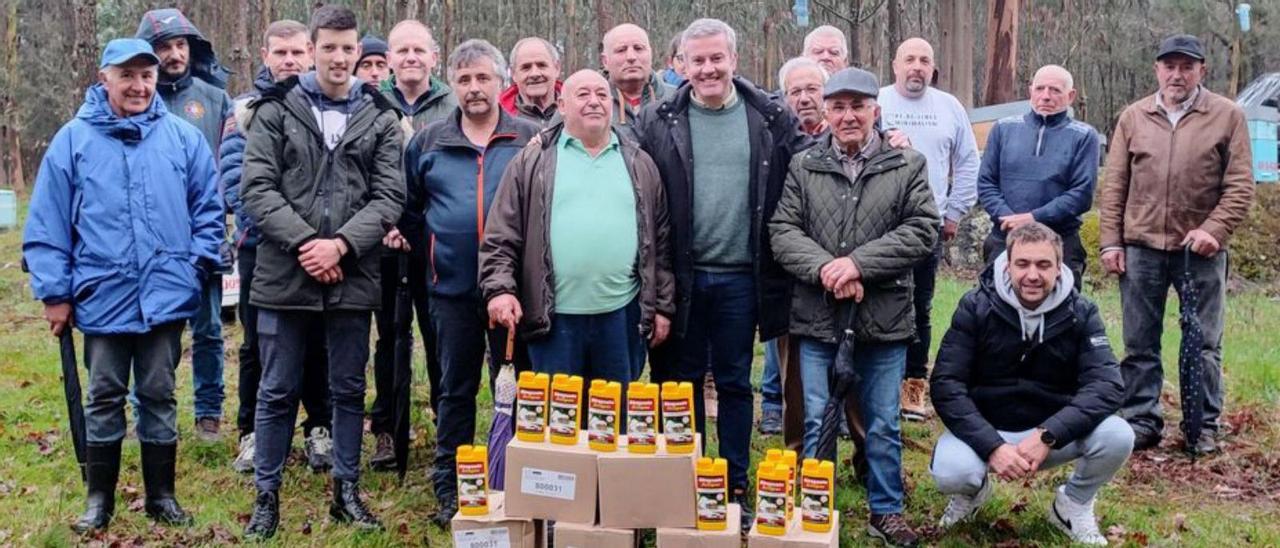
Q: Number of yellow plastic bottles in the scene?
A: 10